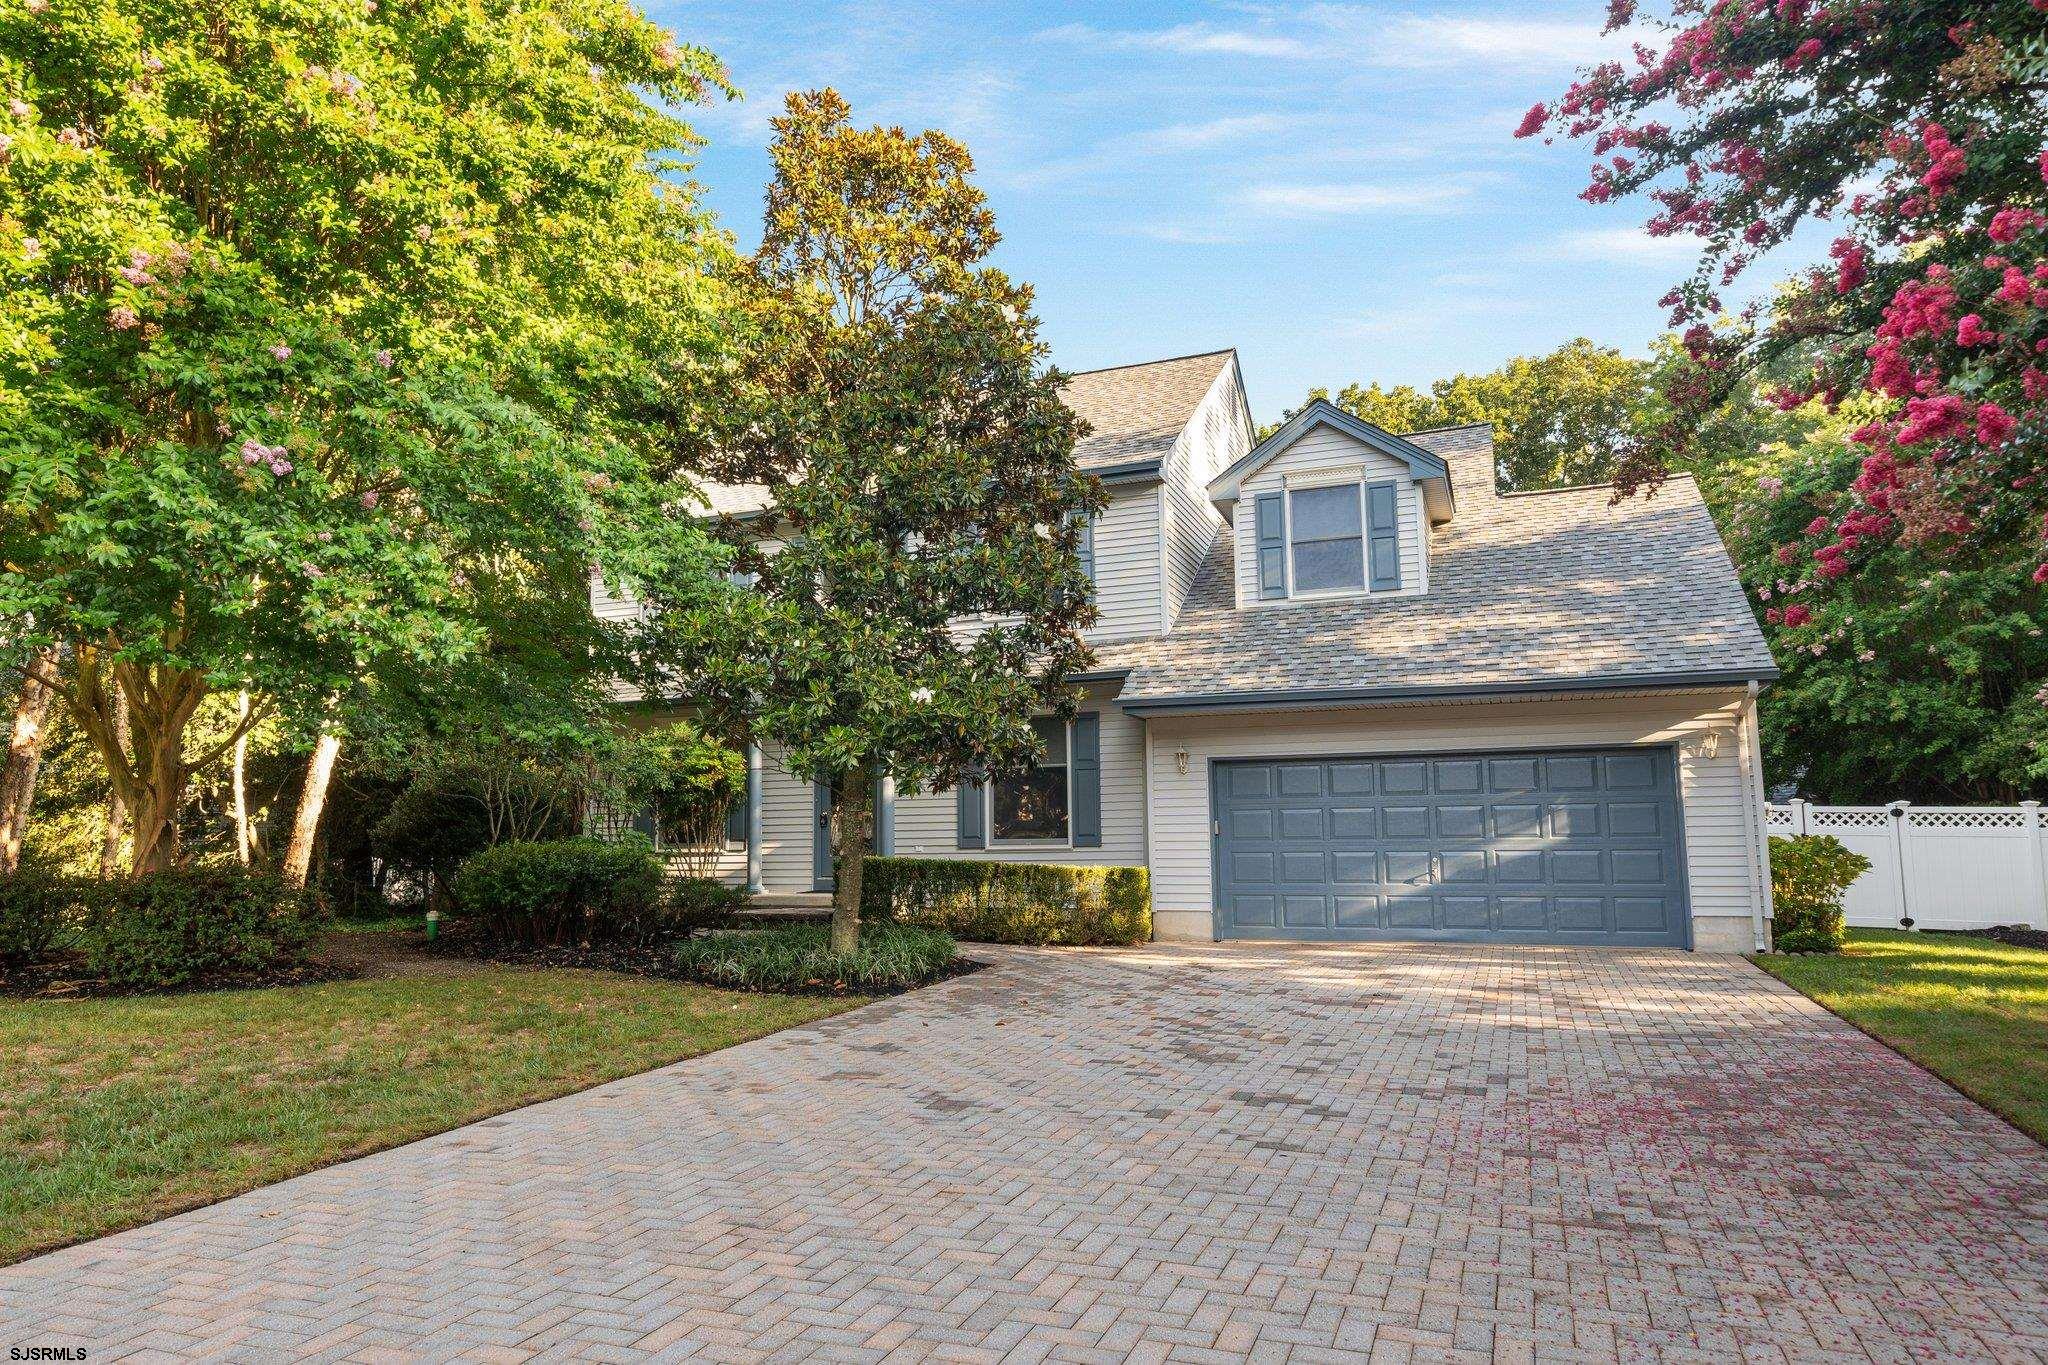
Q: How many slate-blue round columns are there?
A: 2